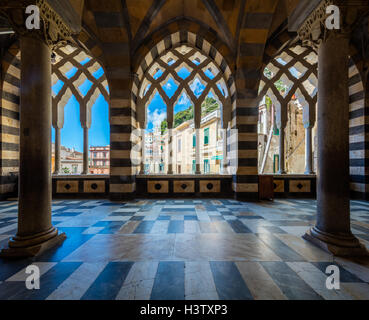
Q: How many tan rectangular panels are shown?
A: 7